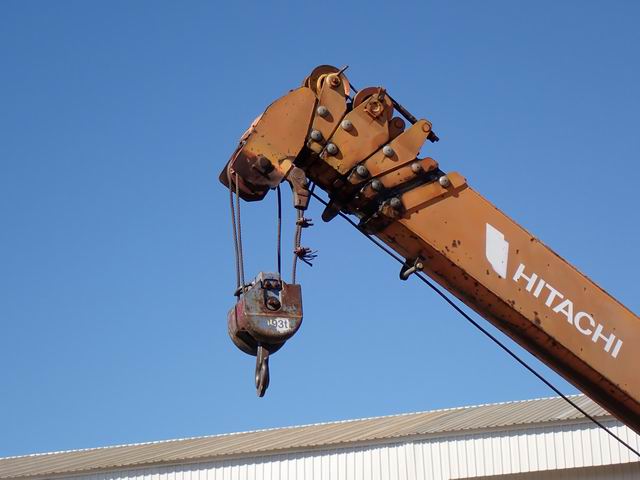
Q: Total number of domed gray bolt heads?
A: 10